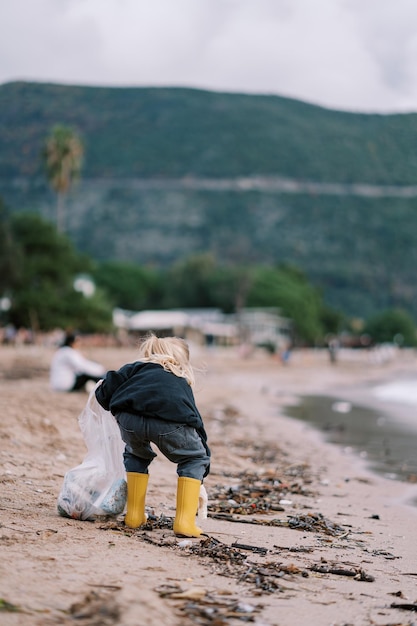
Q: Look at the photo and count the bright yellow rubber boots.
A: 2